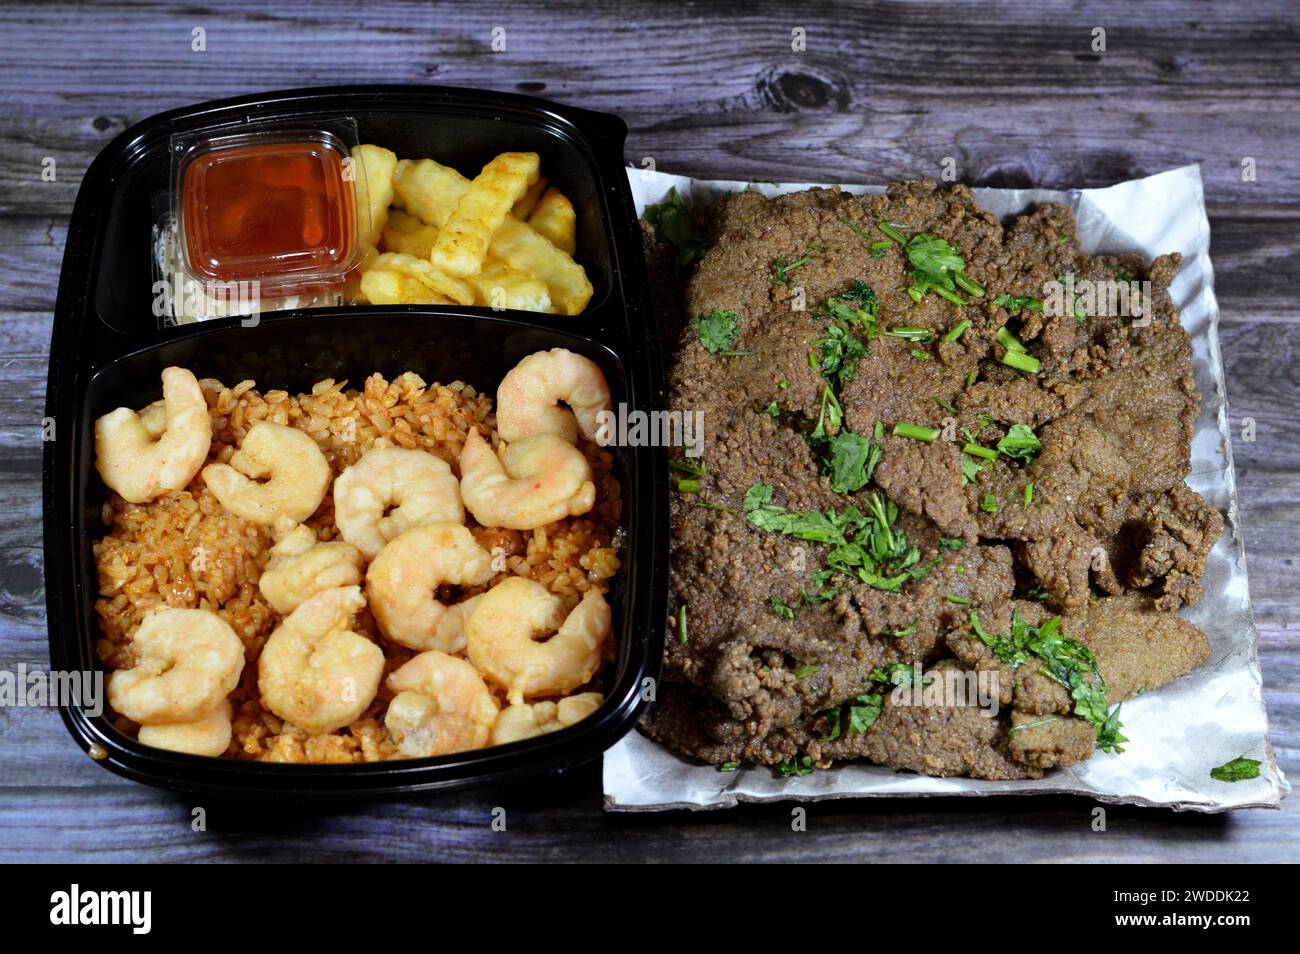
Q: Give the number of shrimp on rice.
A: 13